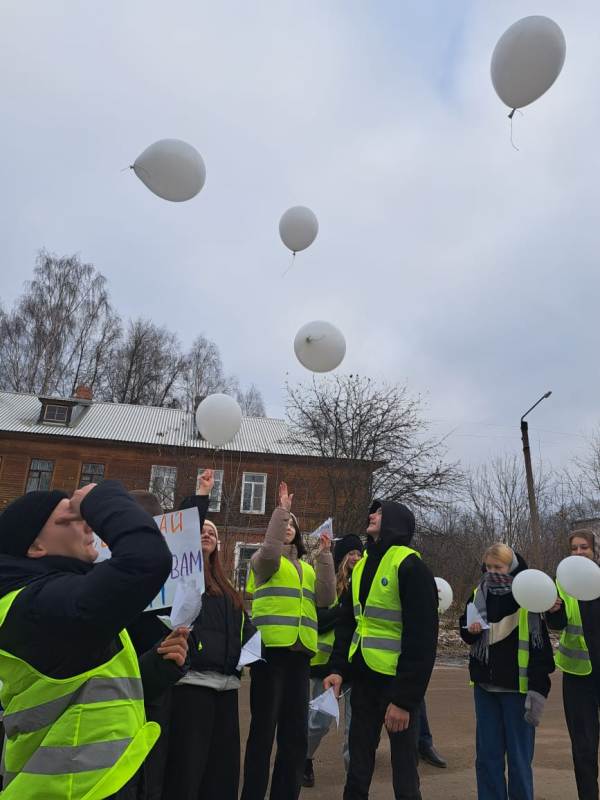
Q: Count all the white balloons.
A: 8